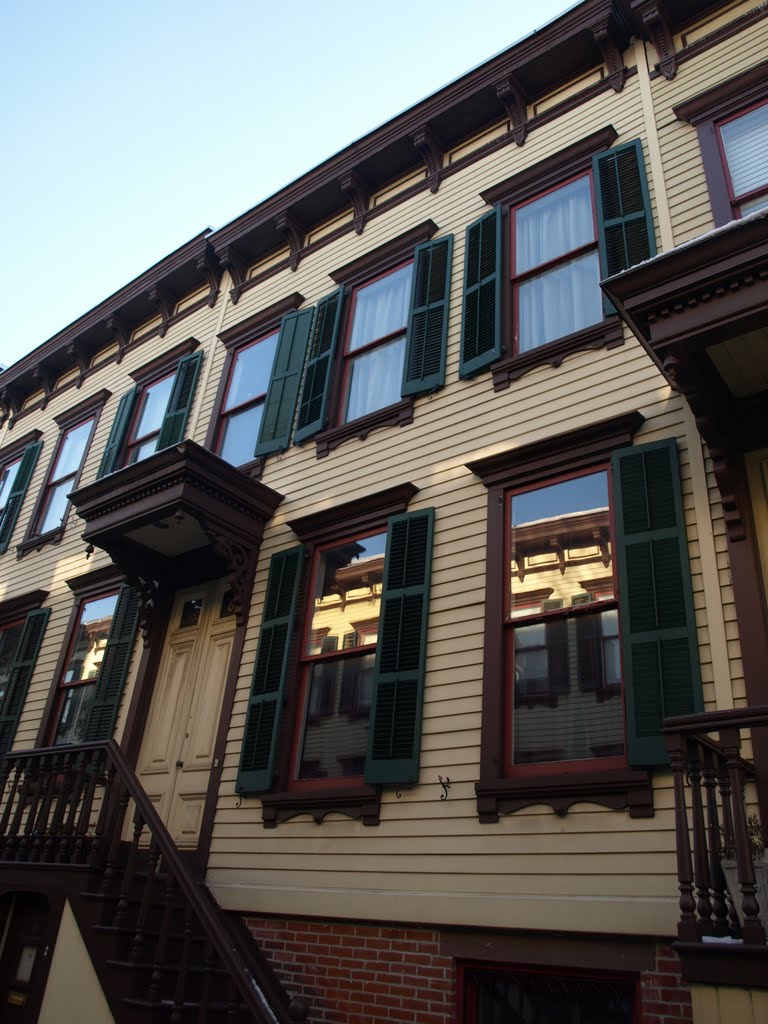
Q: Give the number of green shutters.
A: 13